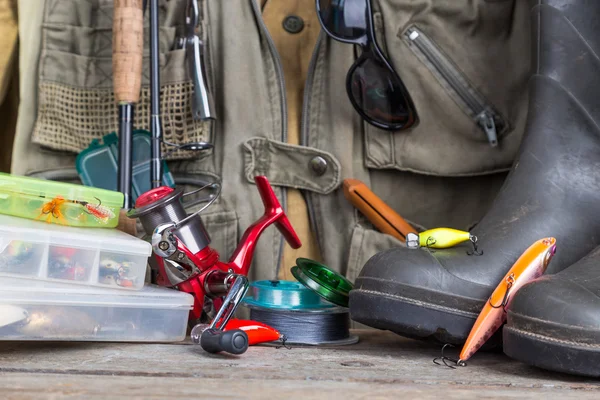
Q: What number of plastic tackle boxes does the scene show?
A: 4